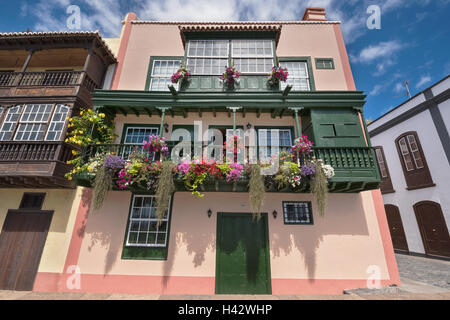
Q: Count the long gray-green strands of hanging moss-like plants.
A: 4